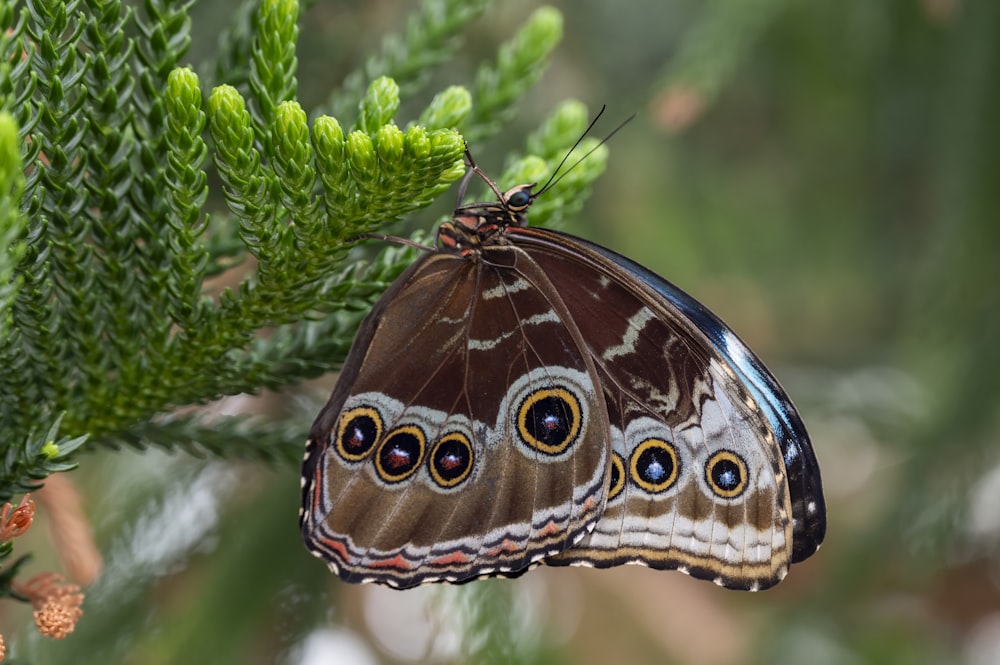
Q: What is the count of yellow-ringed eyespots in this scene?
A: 7